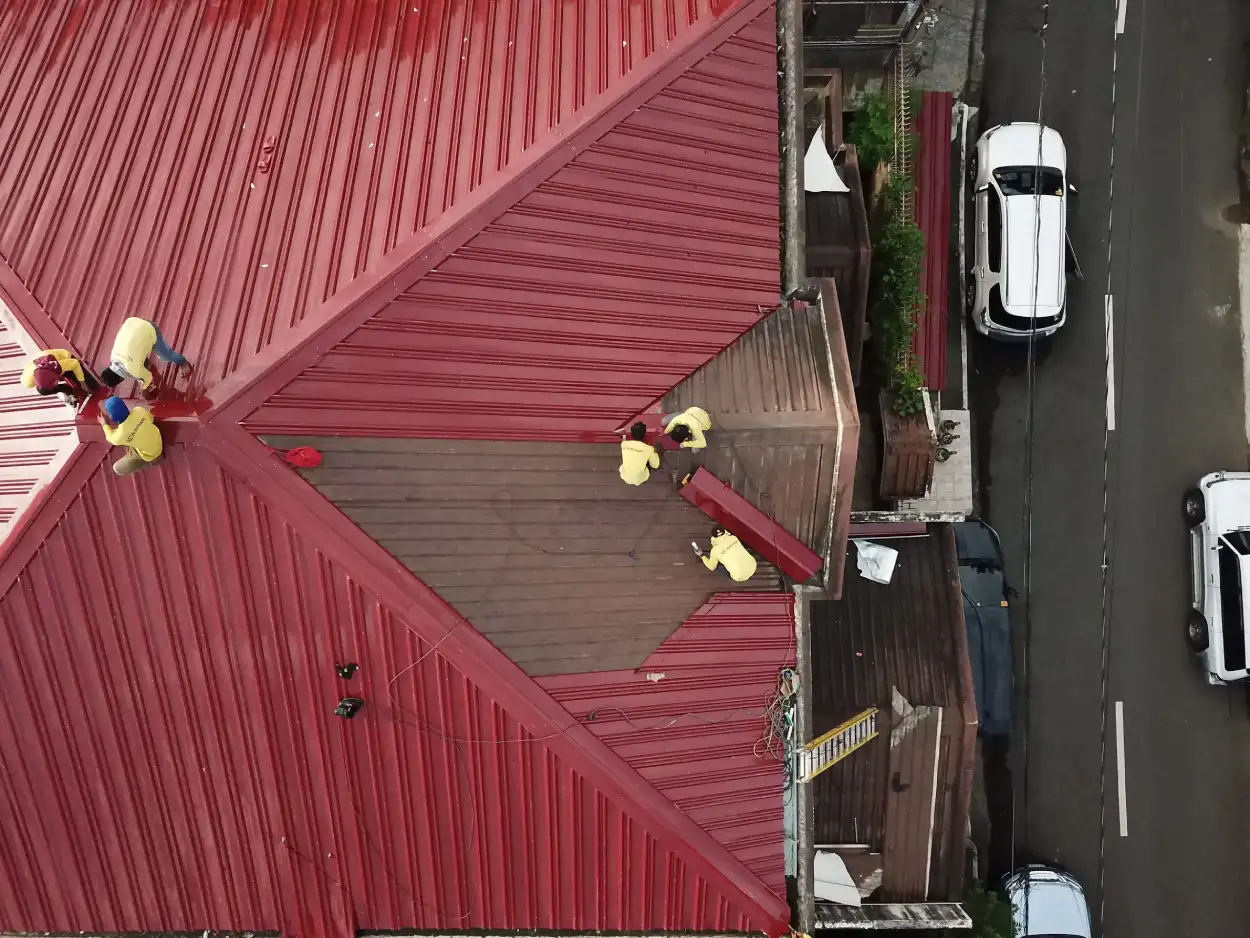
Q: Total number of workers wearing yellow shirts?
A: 6